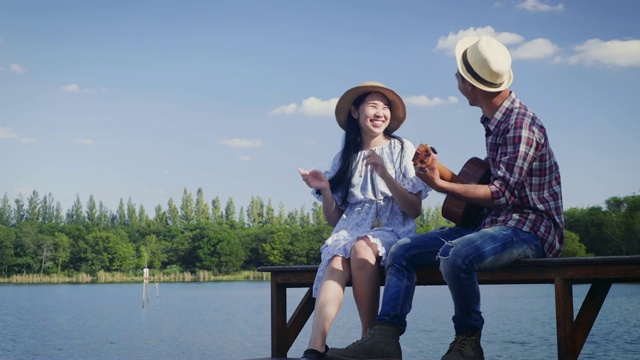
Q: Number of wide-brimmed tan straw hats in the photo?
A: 1